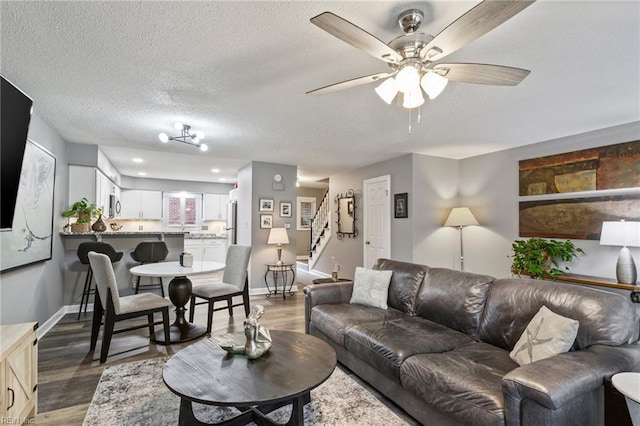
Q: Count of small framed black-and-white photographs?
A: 3